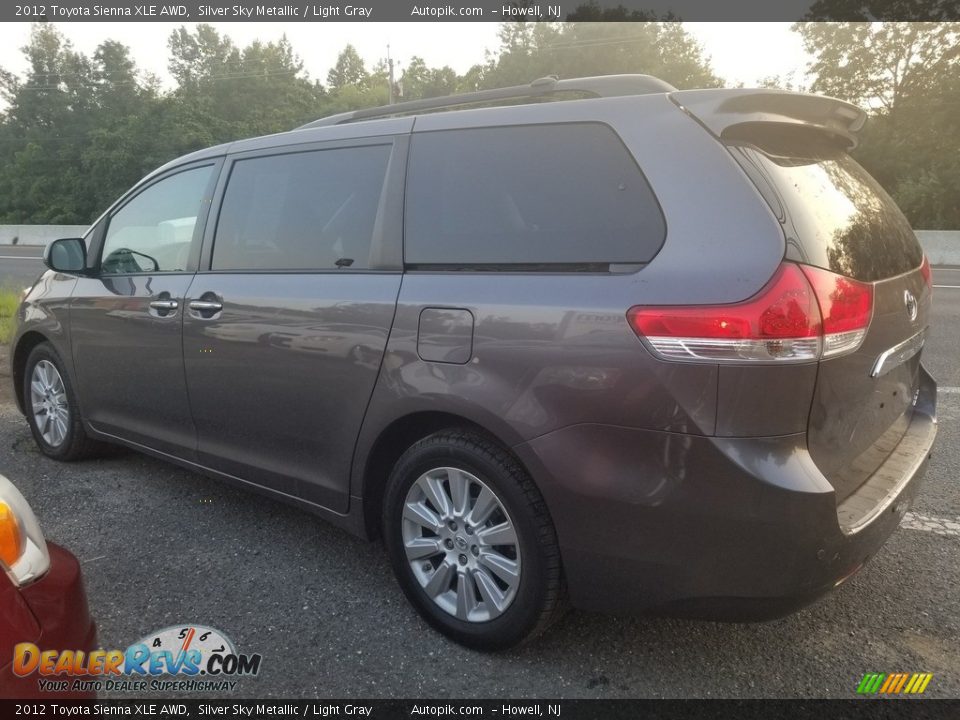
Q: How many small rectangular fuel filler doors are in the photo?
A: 1